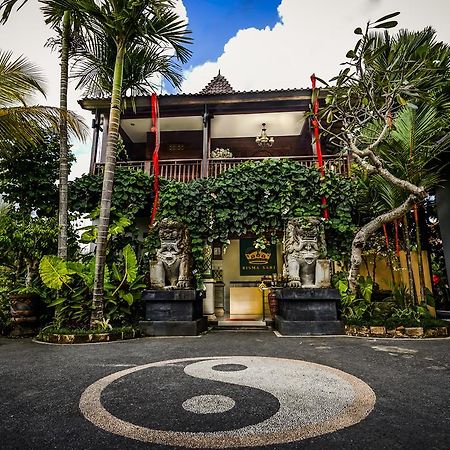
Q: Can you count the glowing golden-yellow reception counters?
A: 1